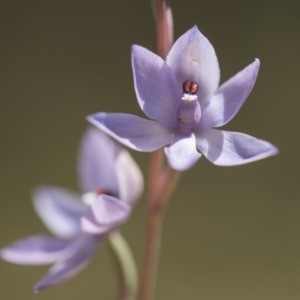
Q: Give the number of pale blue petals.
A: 12